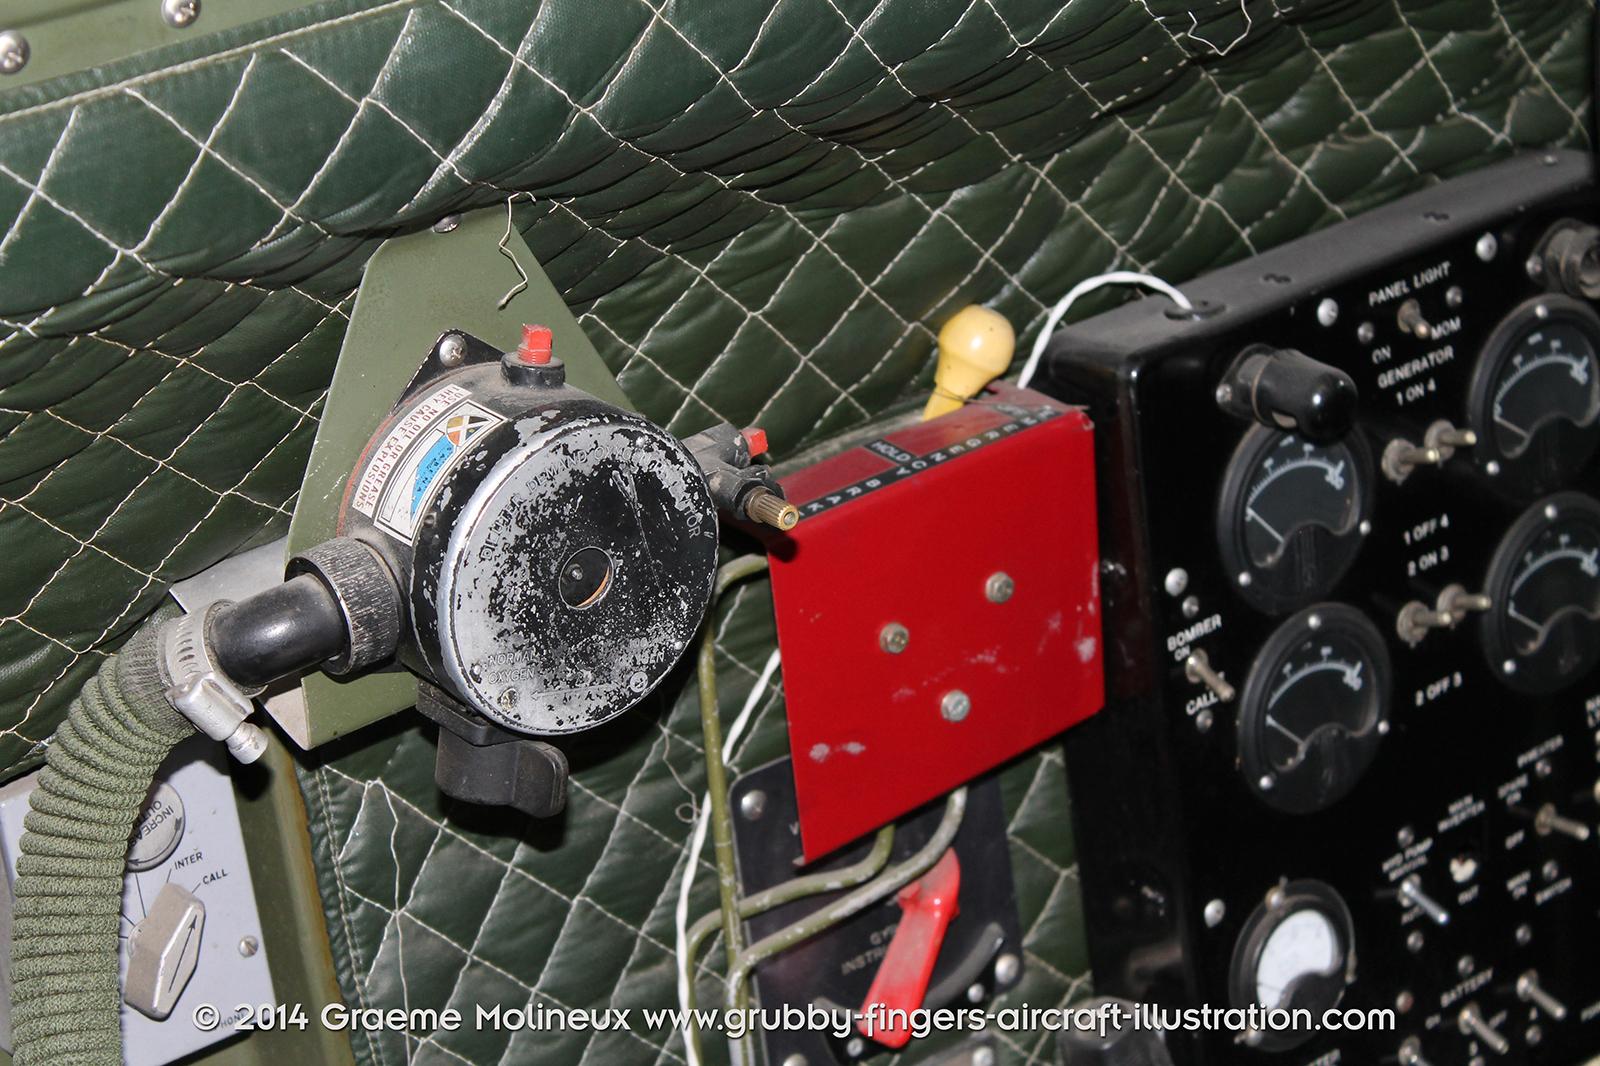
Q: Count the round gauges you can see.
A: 5